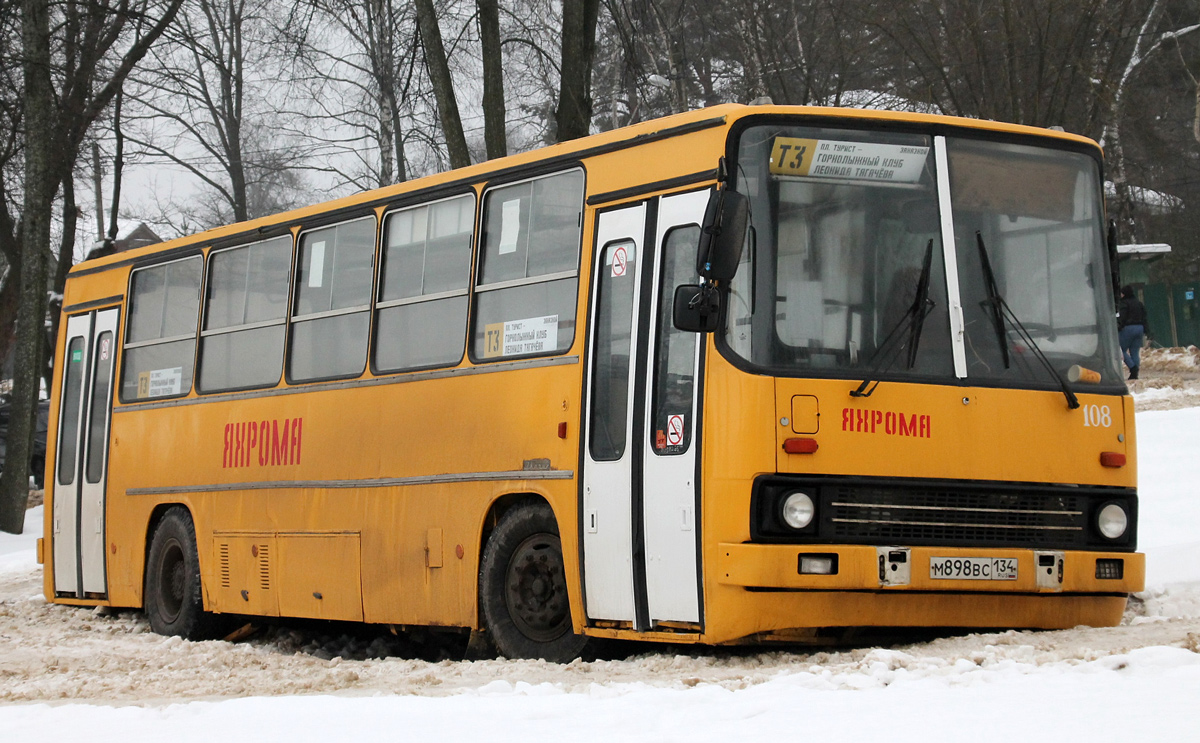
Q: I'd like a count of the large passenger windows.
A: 5